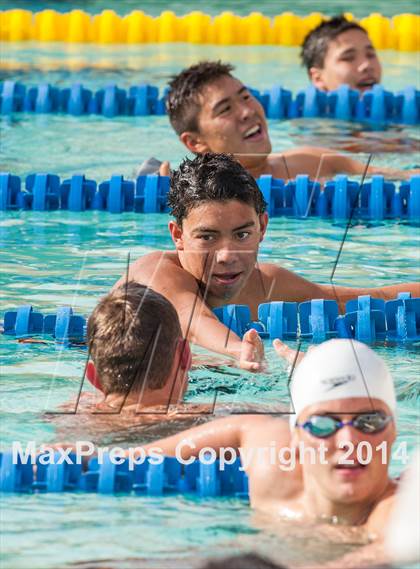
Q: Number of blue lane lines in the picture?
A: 4